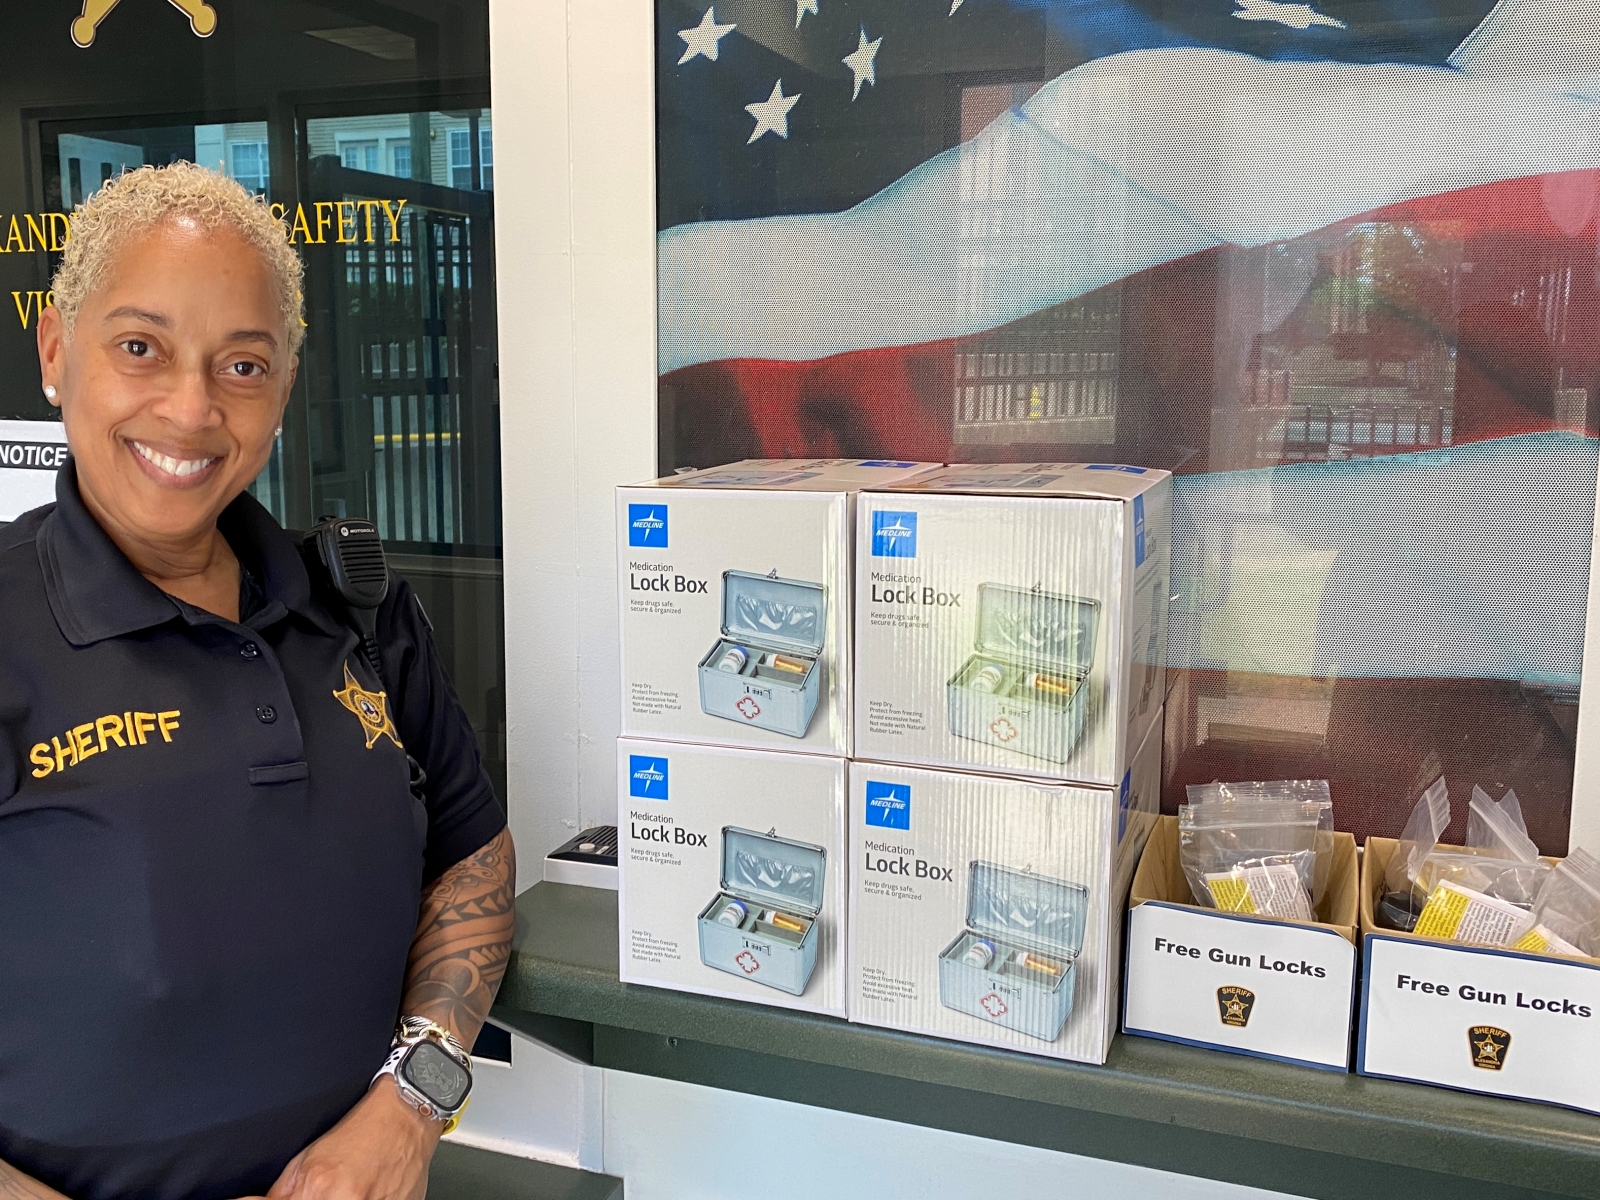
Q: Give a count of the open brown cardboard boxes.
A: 2